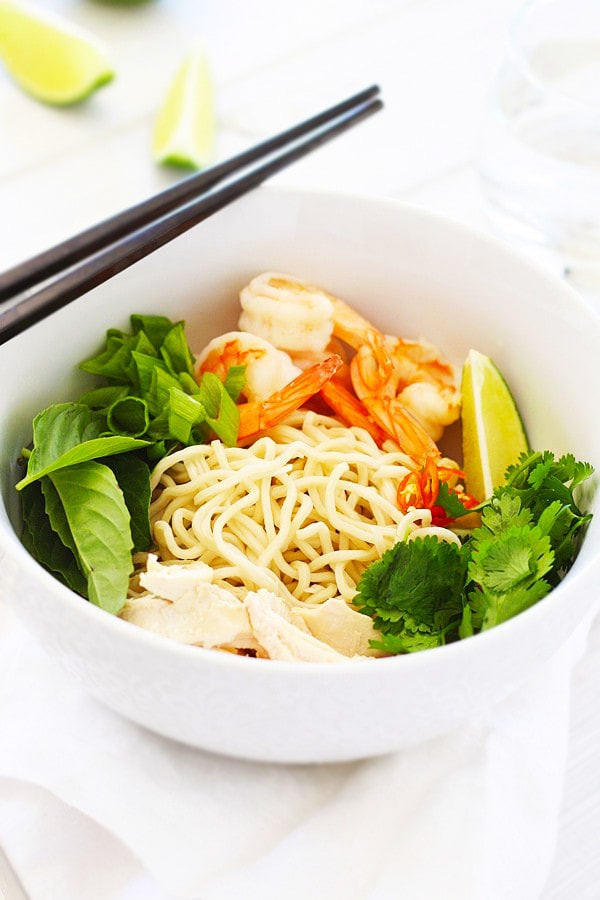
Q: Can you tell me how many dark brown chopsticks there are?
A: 2